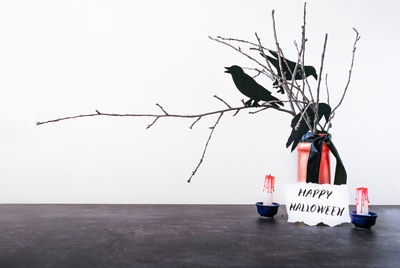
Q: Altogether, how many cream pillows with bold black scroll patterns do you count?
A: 0